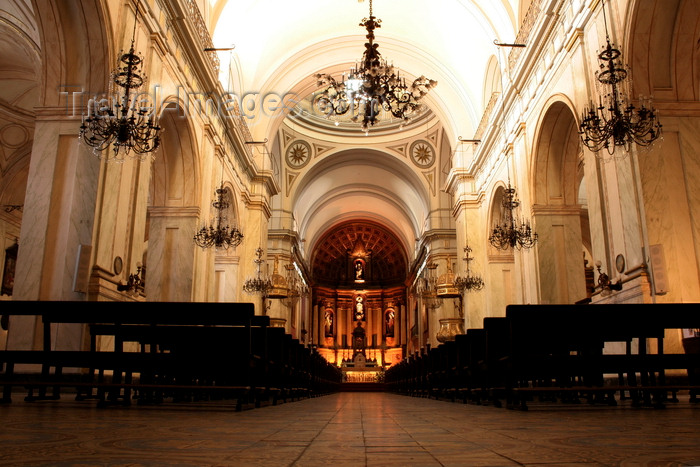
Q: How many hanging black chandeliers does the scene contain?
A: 7